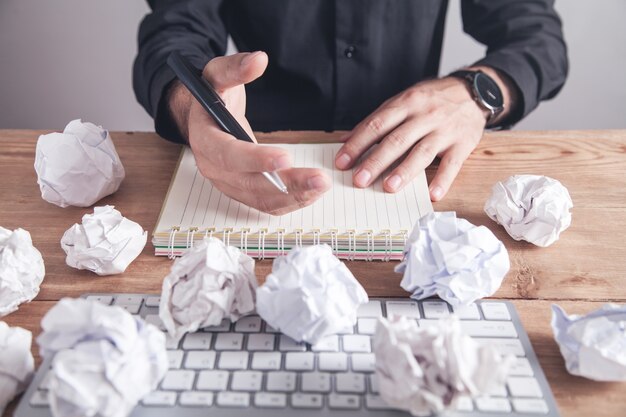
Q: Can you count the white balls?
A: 11